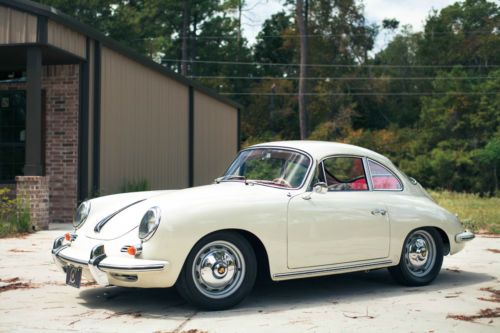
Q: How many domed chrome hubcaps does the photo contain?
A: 2